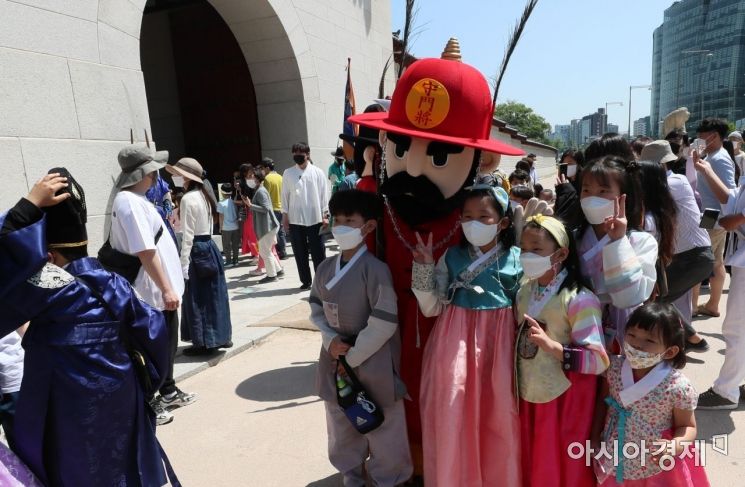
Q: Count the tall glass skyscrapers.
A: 1